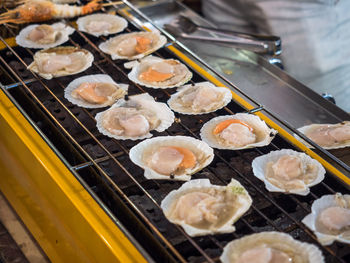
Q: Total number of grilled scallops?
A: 15